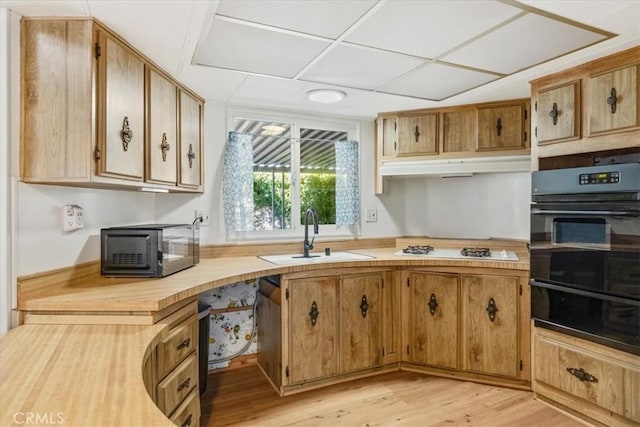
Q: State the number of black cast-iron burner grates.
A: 2